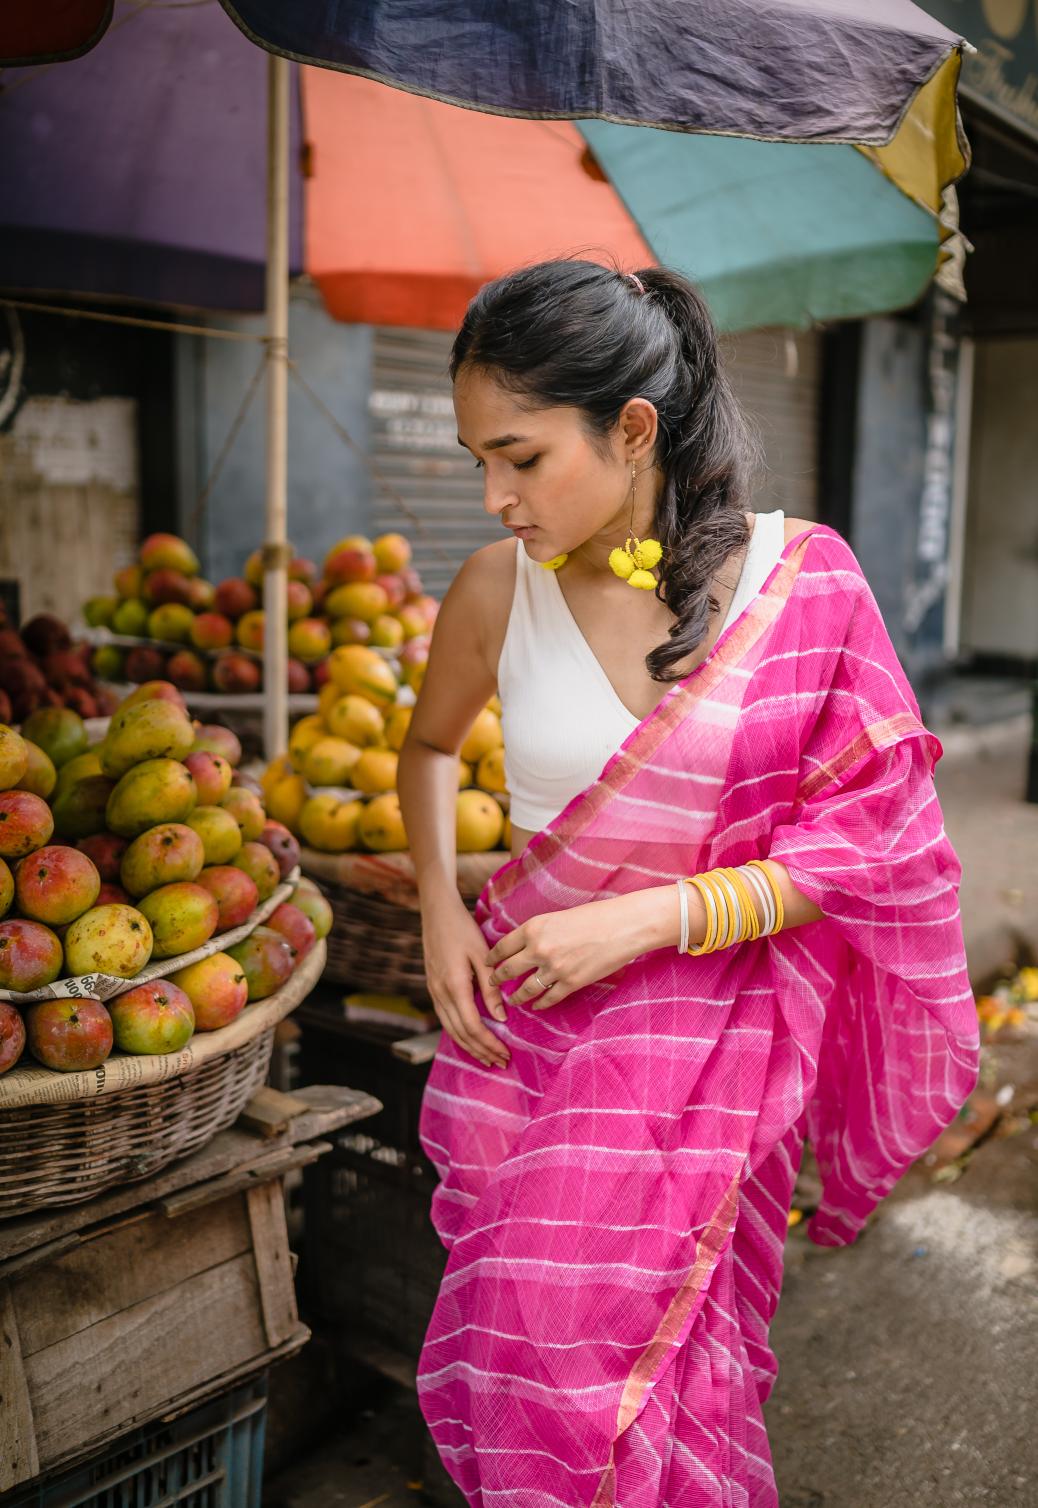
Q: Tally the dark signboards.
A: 1